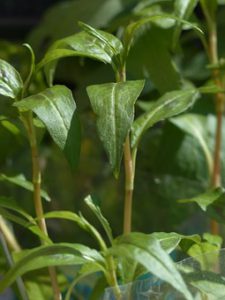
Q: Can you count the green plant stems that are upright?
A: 3